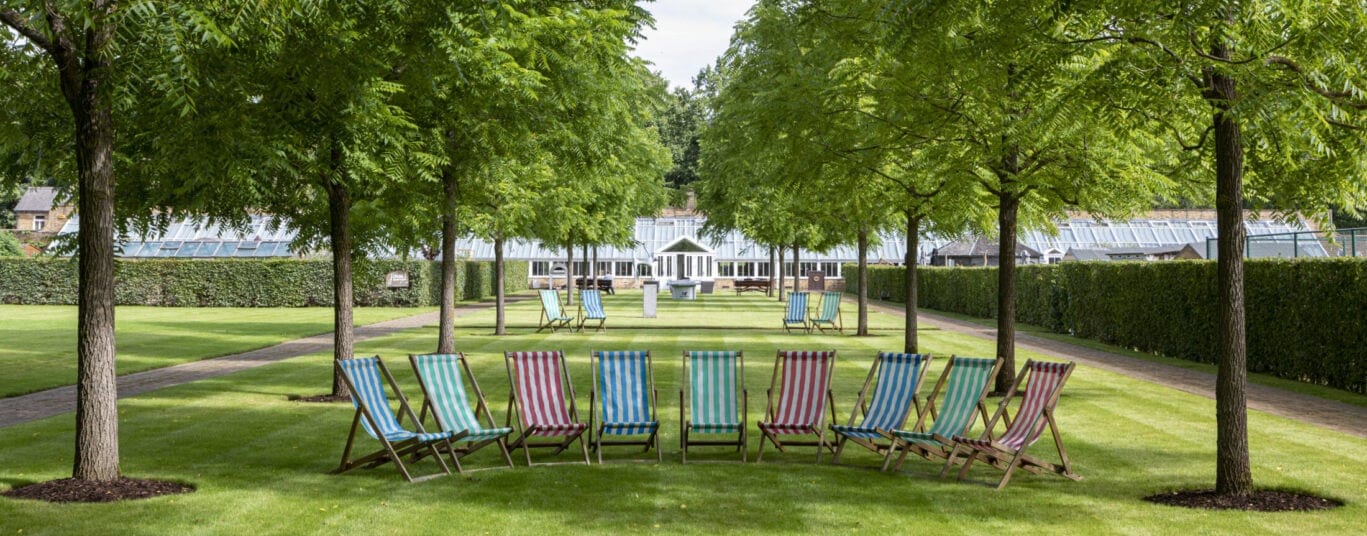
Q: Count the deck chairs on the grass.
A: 13